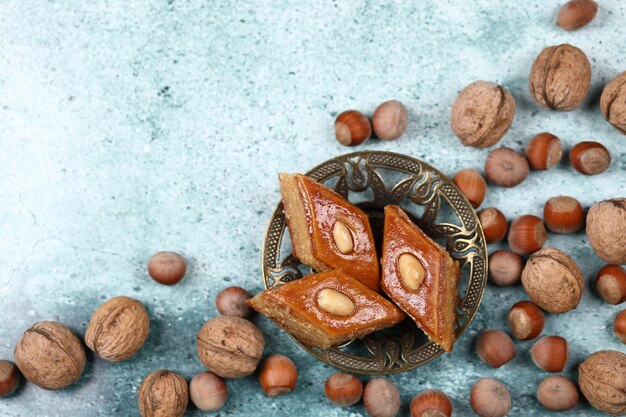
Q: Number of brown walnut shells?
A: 10